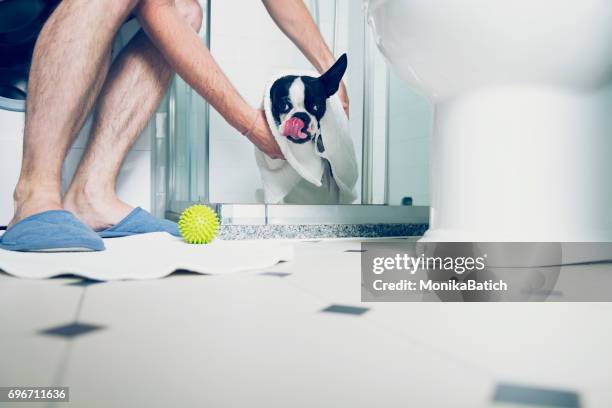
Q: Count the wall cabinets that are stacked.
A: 0